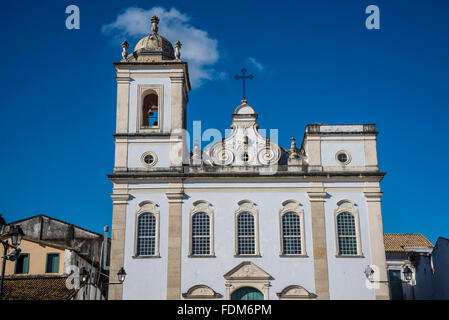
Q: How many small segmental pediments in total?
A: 2